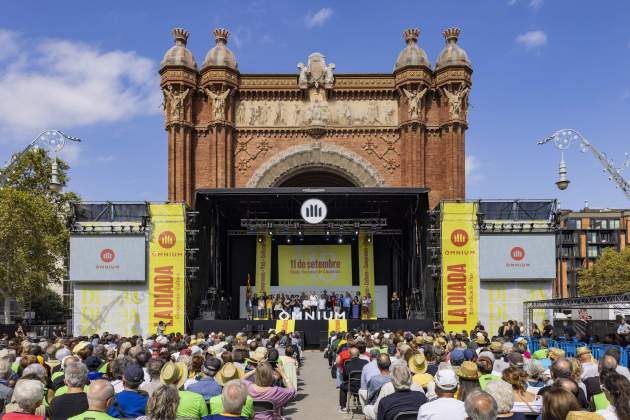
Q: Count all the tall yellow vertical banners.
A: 4